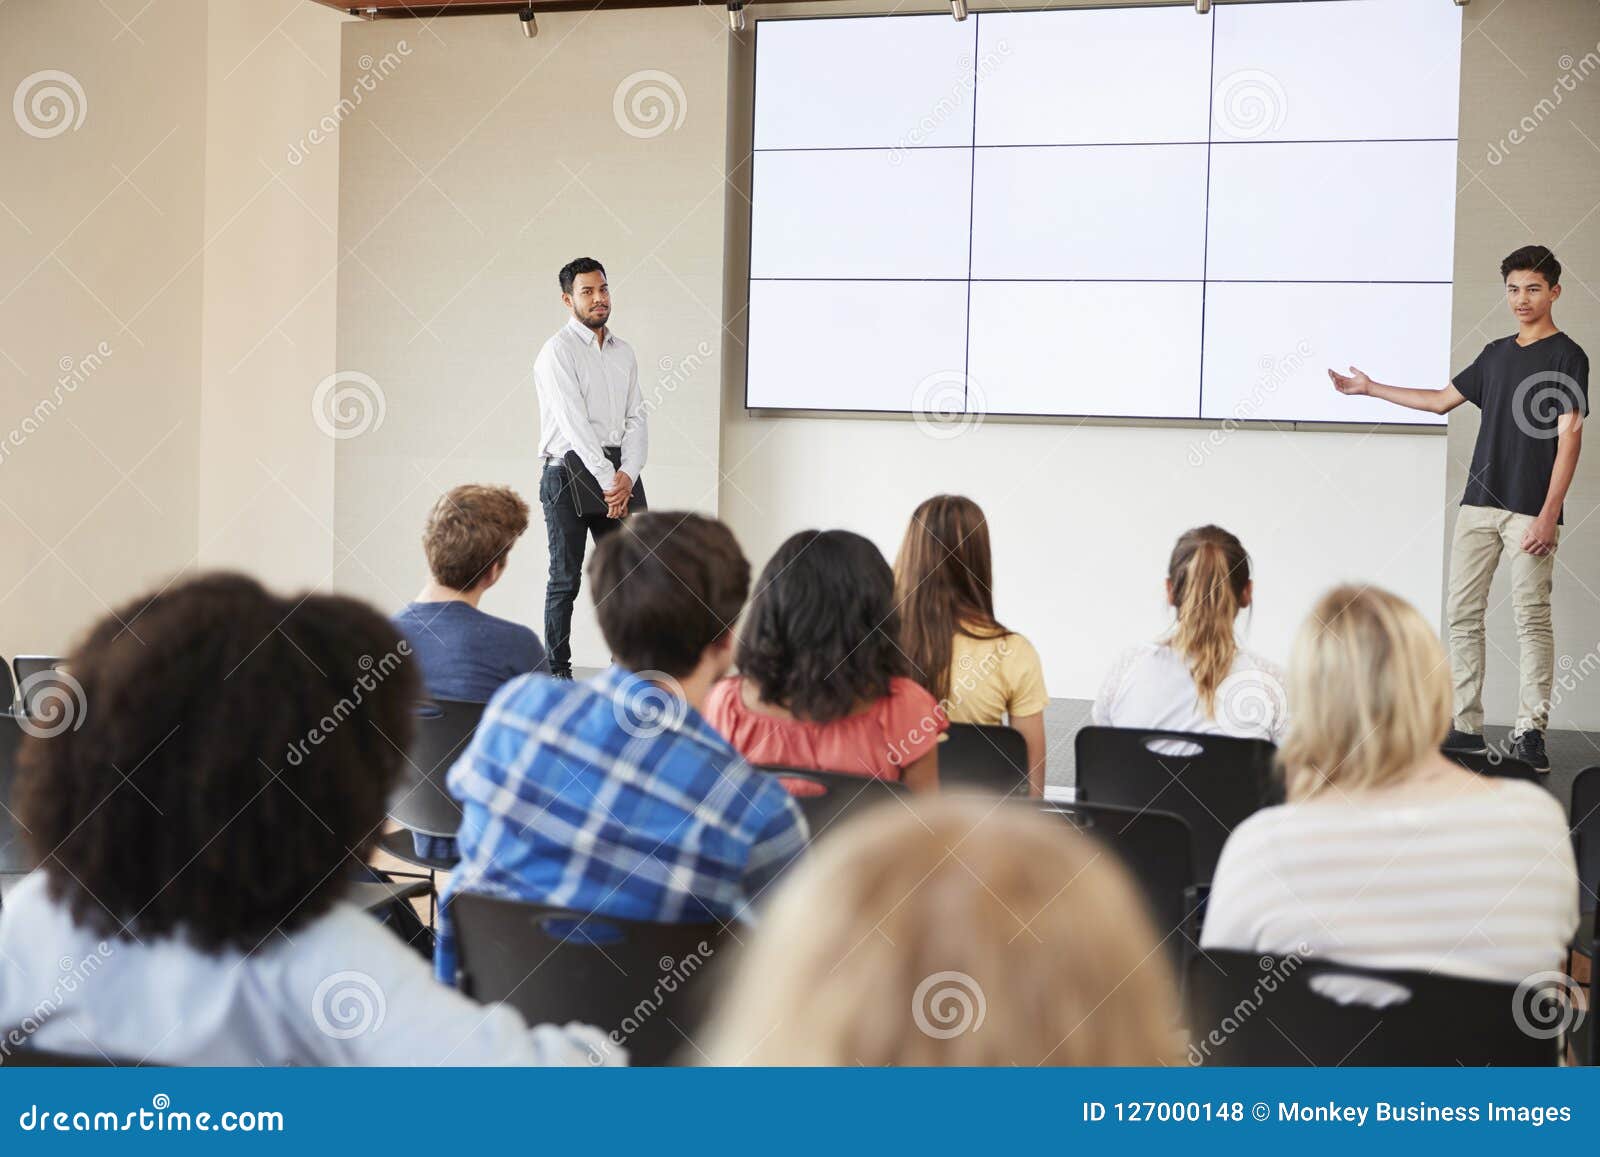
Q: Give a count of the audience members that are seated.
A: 8